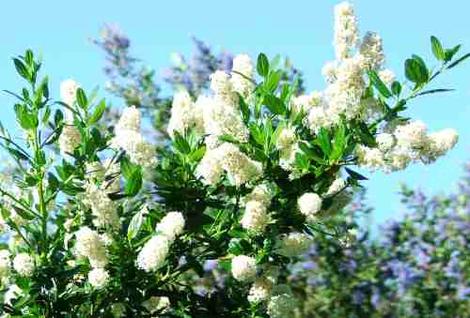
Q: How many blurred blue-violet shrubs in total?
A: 2